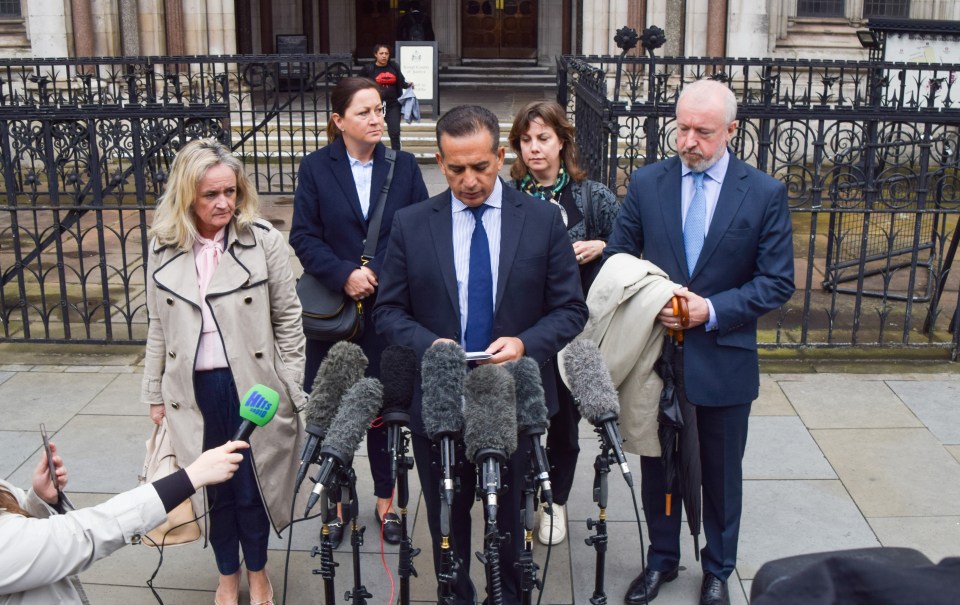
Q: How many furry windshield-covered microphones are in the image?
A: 7